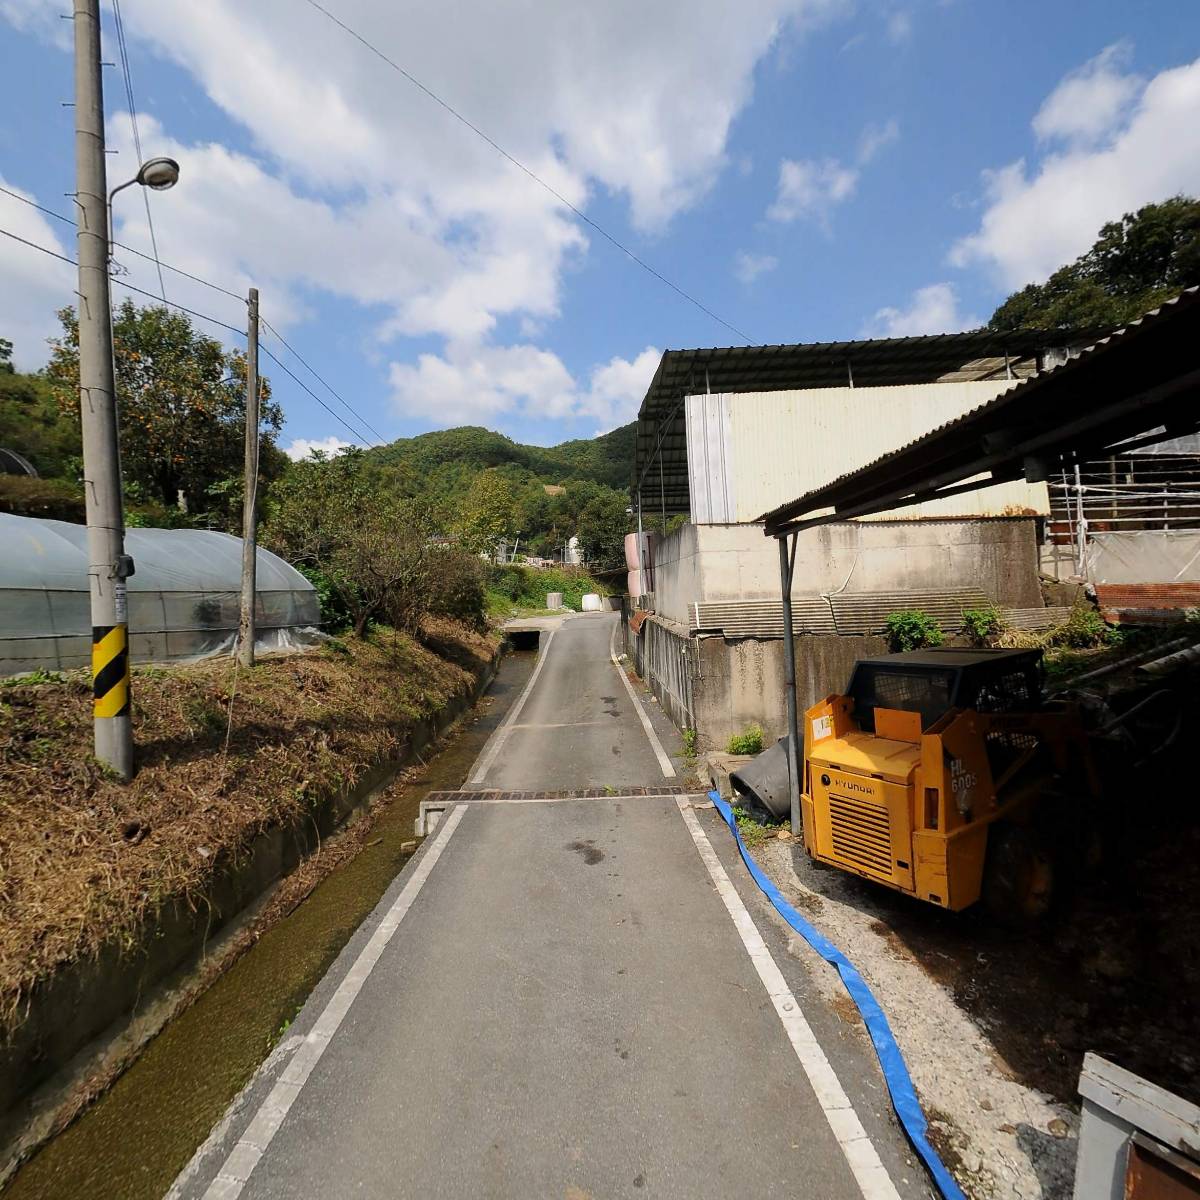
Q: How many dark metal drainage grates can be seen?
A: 1